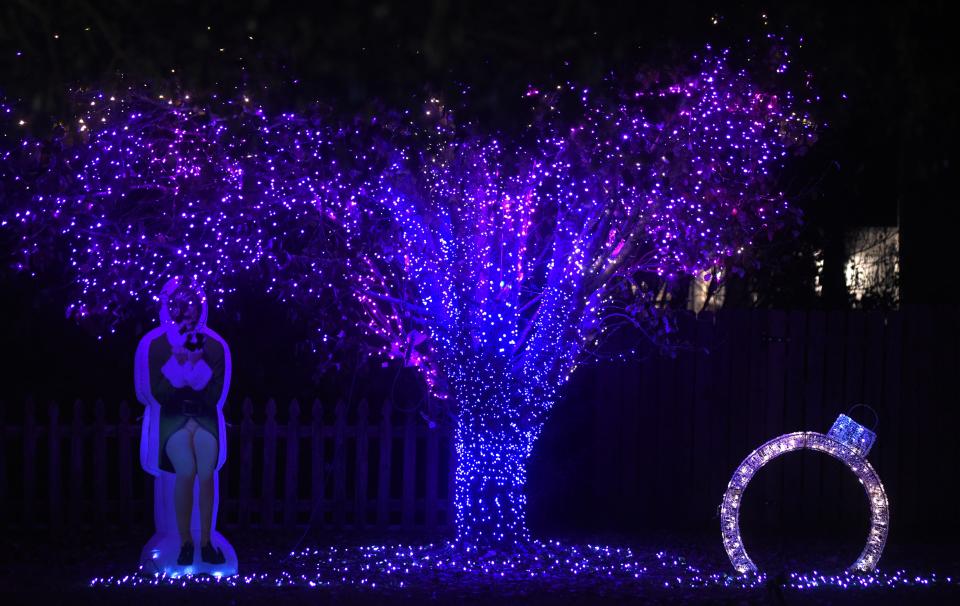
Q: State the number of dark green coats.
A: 1